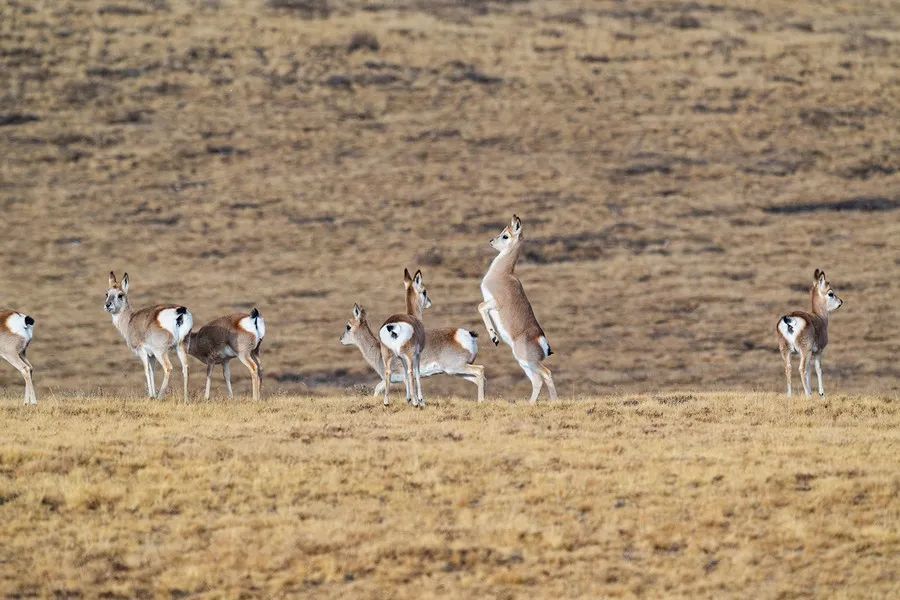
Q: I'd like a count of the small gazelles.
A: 7